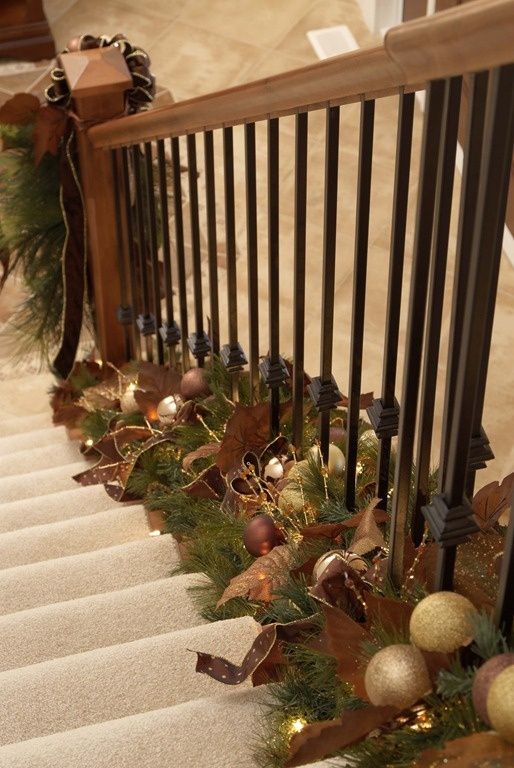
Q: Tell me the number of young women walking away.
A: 0